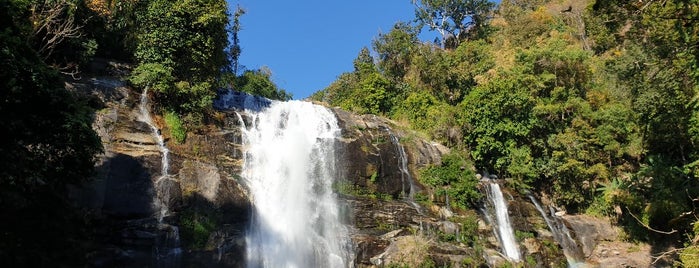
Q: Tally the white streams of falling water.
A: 5